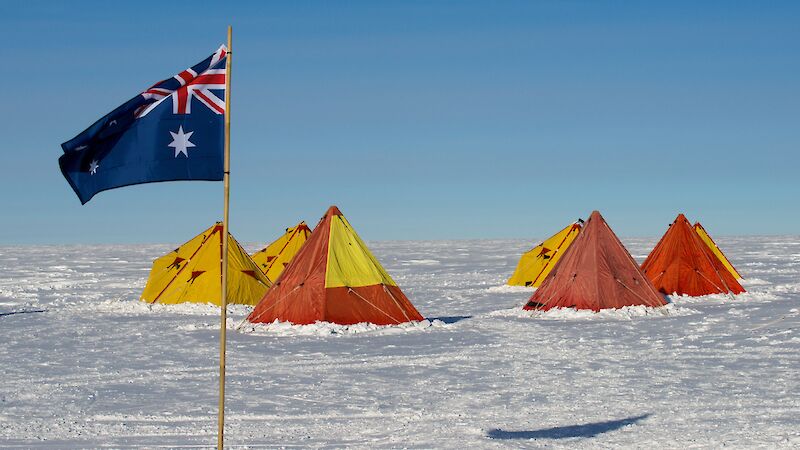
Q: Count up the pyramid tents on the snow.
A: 7